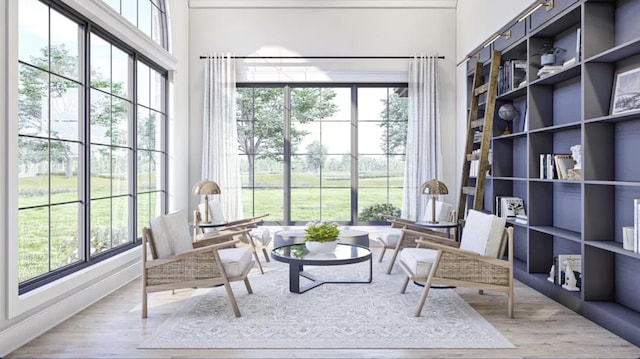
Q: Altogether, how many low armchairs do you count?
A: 4